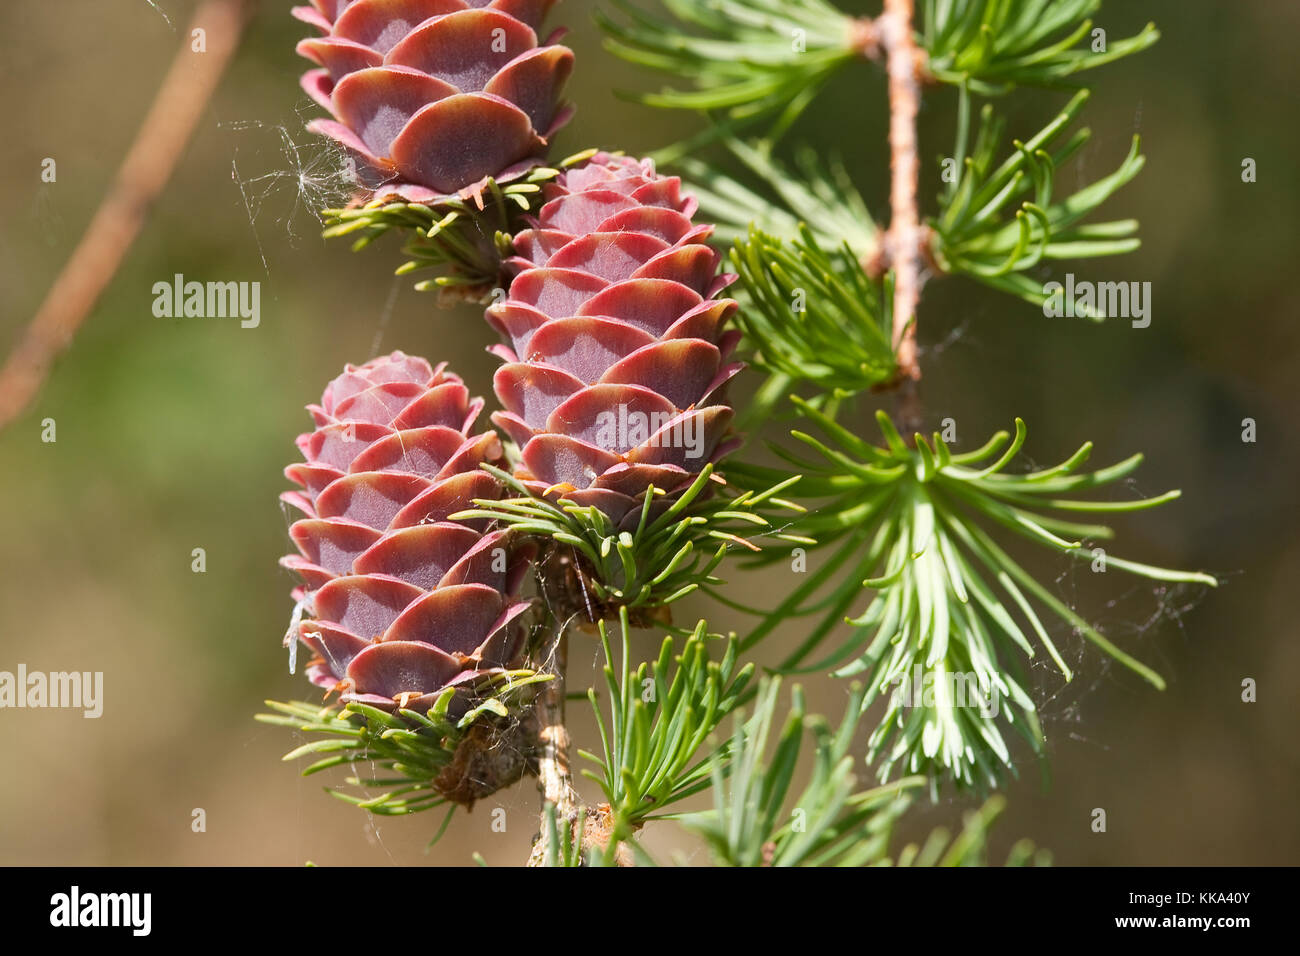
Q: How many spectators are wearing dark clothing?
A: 0